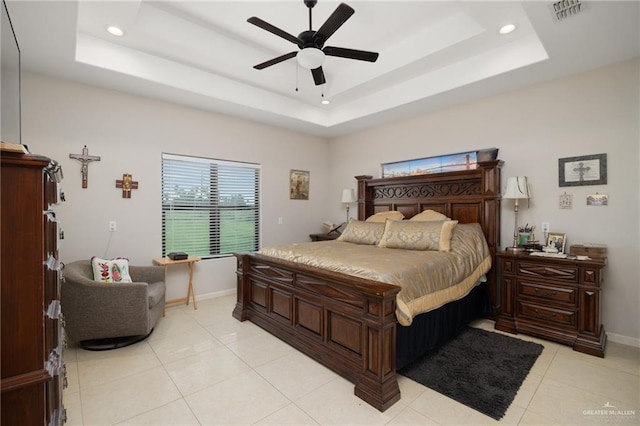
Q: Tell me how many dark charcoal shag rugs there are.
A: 1